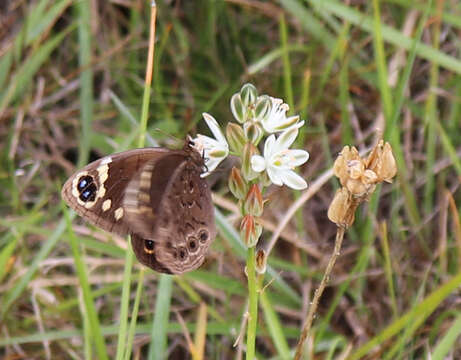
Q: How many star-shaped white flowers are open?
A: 3